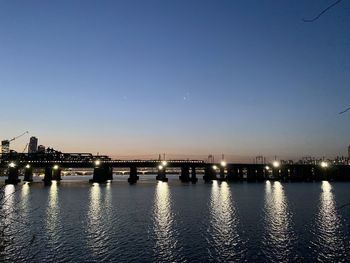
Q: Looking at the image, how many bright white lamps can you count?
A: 11